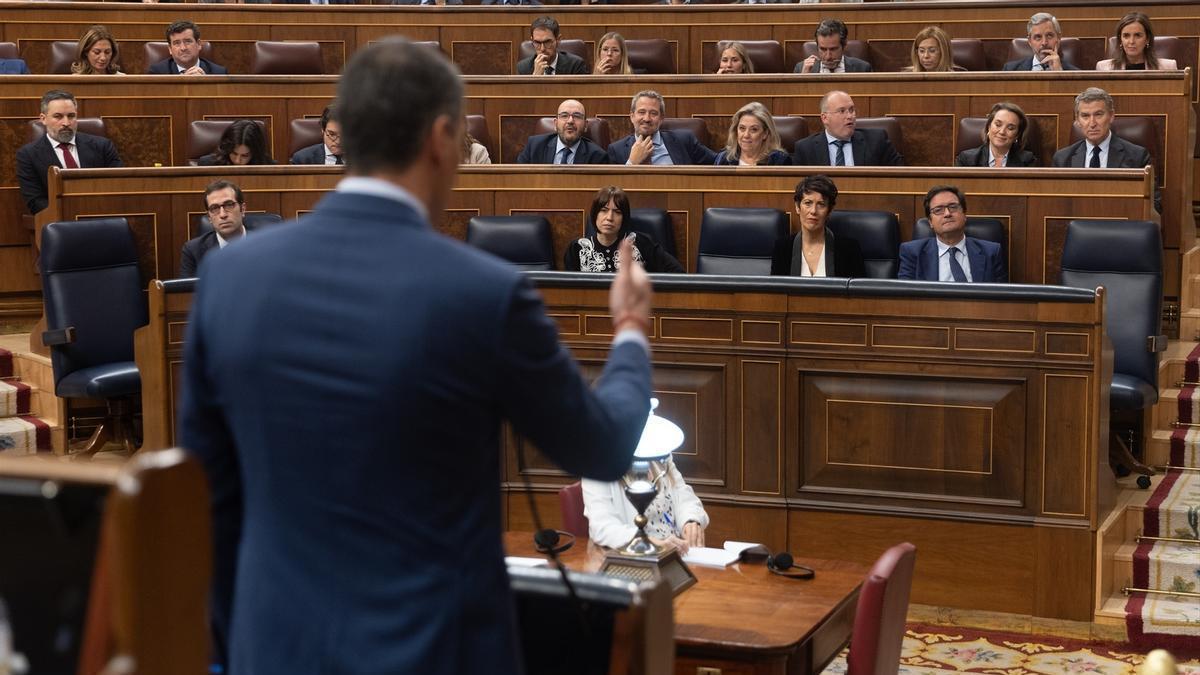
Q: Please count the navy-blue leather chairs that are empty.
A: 4